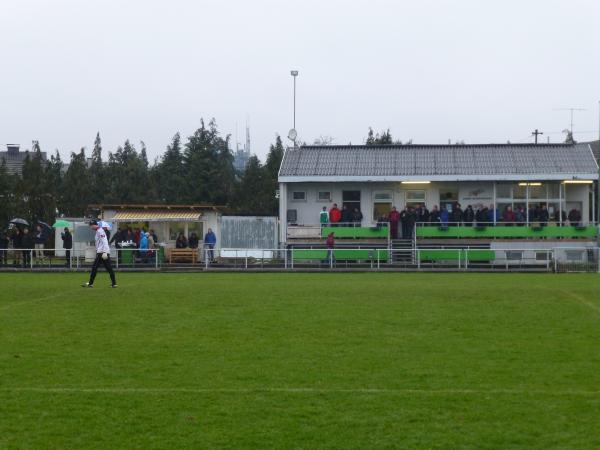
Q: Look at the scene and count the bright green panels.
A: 4